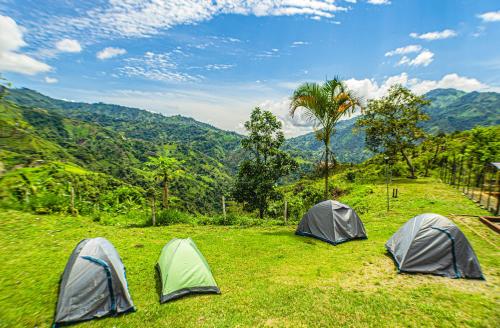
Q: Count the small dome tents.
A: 4